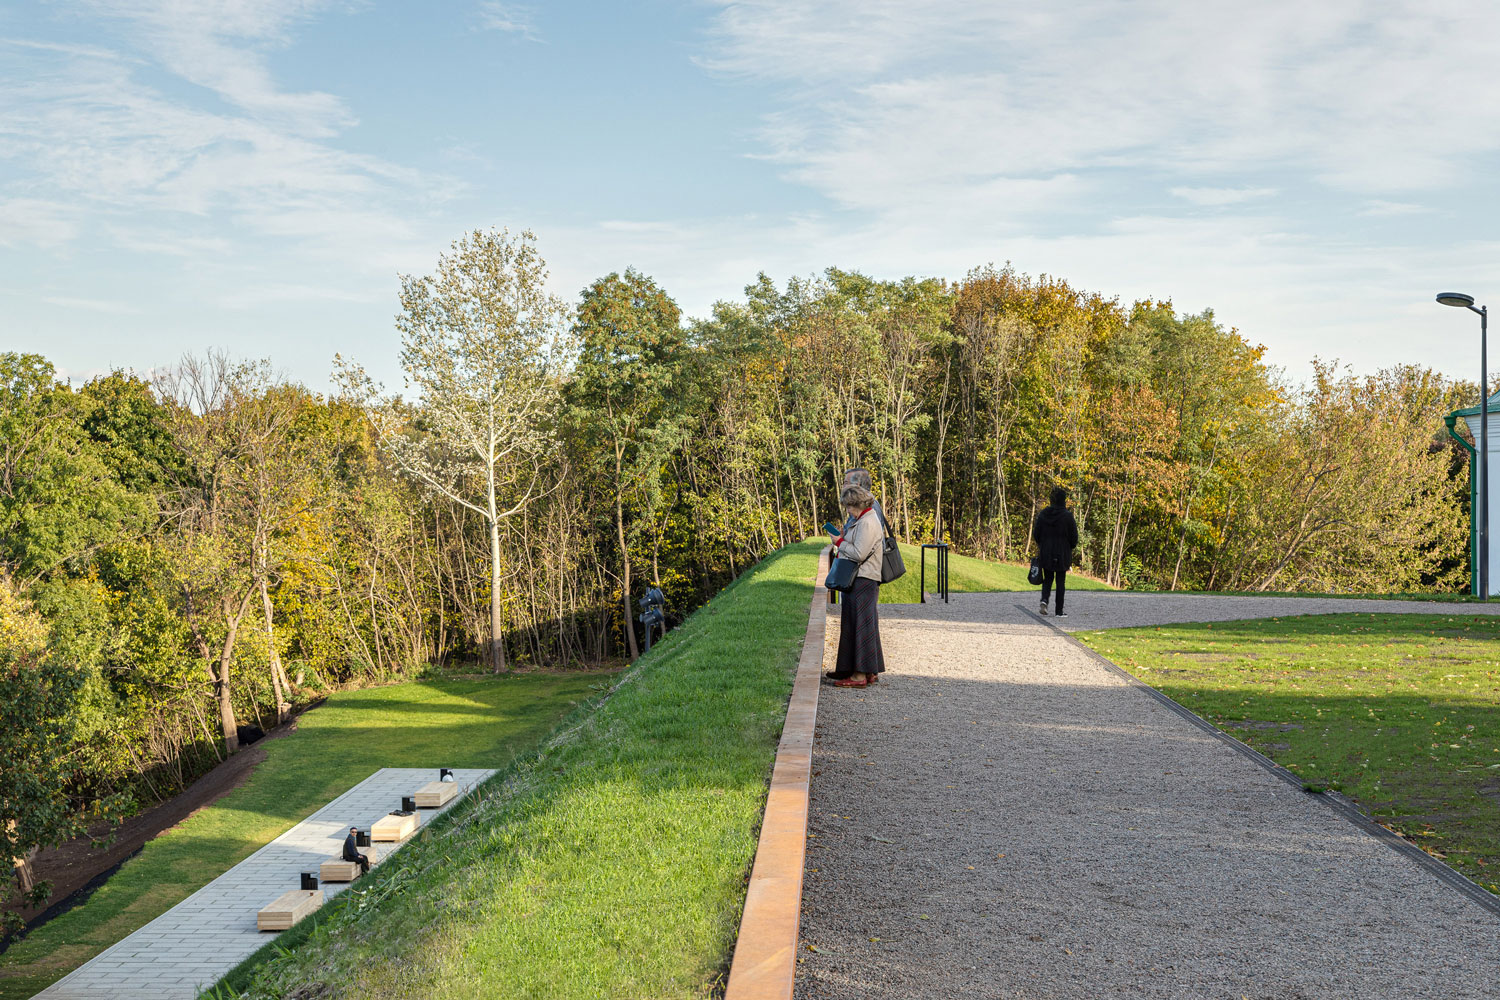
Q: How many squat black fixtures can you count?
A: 4